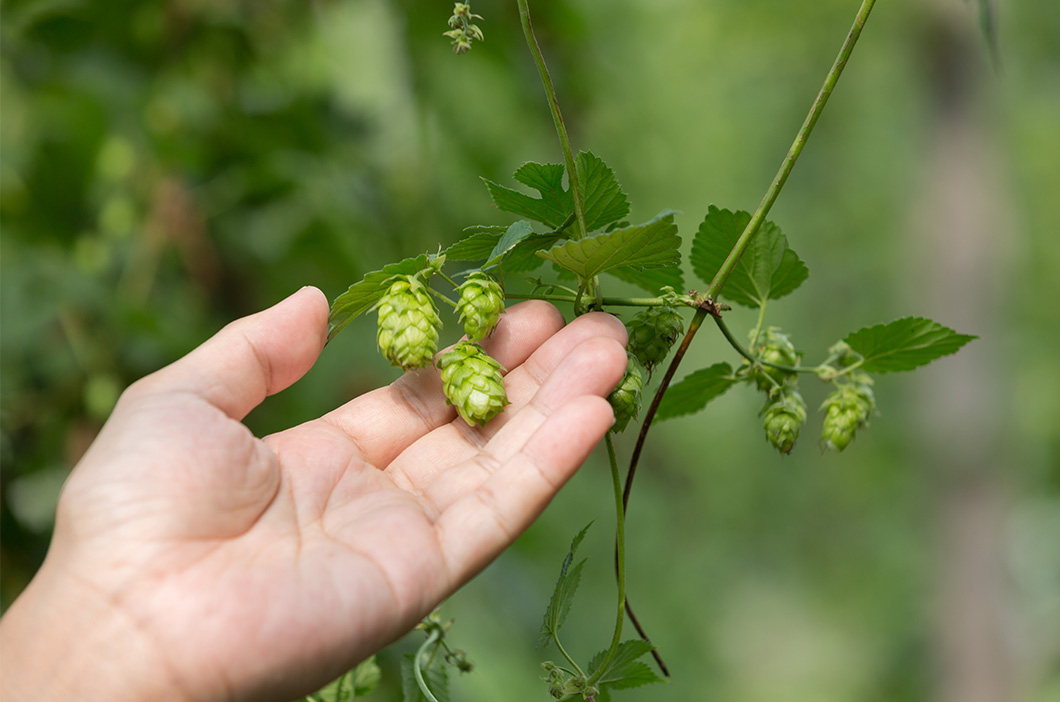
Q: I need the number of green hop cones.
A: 8